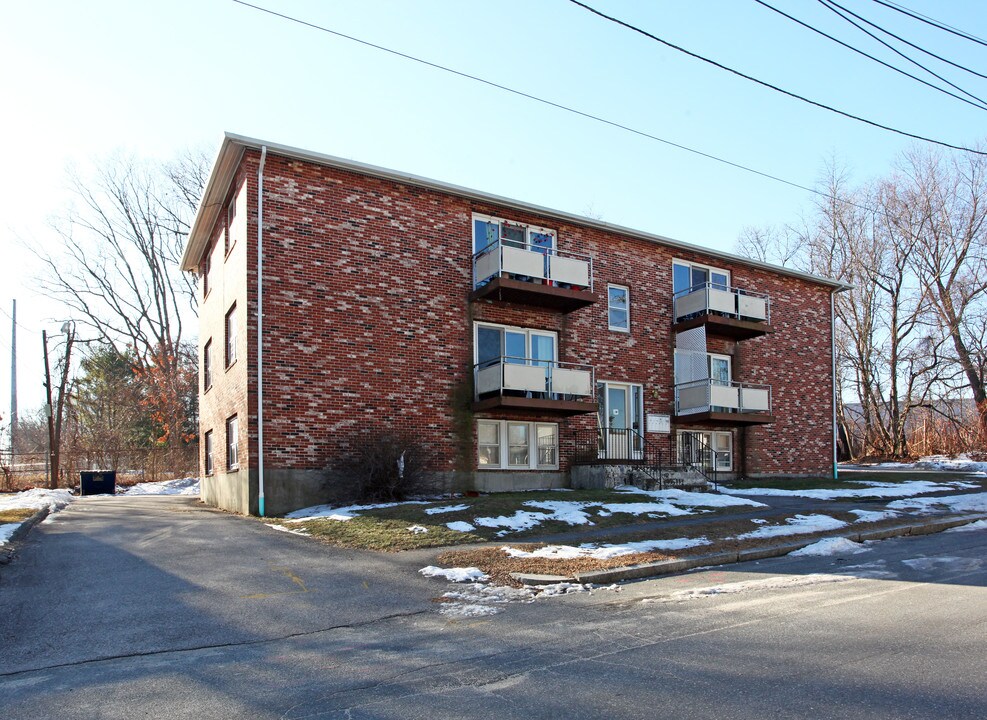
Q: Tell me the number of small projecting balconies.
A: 4